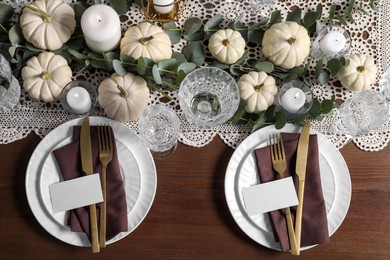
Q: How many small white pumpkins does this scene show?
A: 8